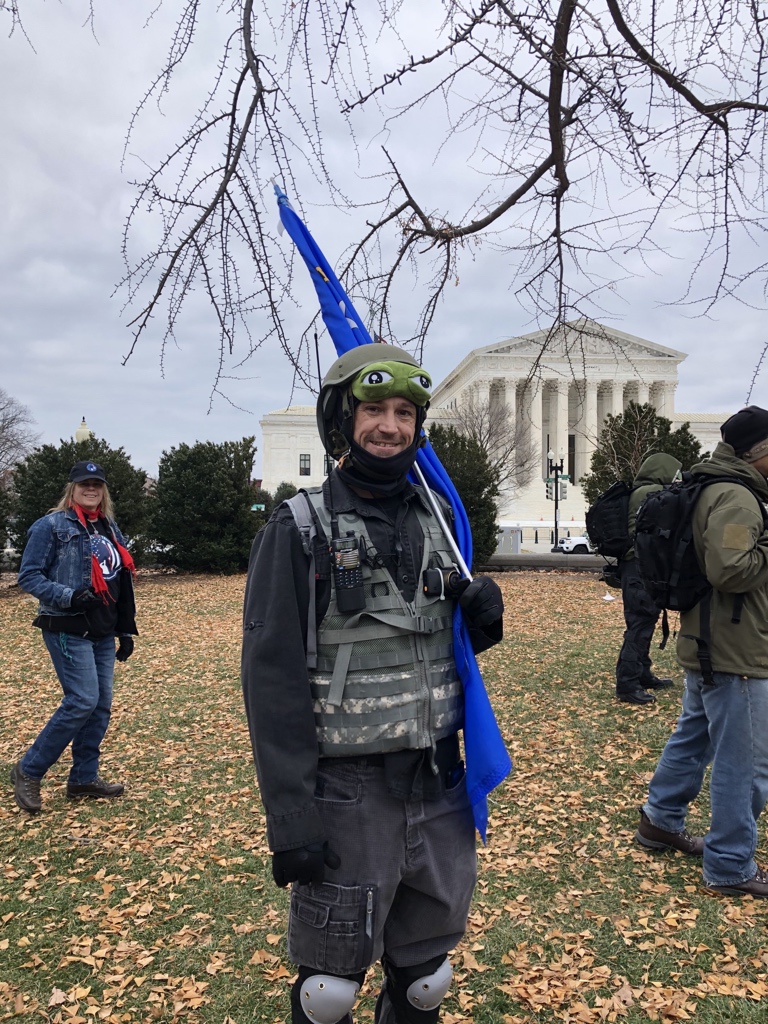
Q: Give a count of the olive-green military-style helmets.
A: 1